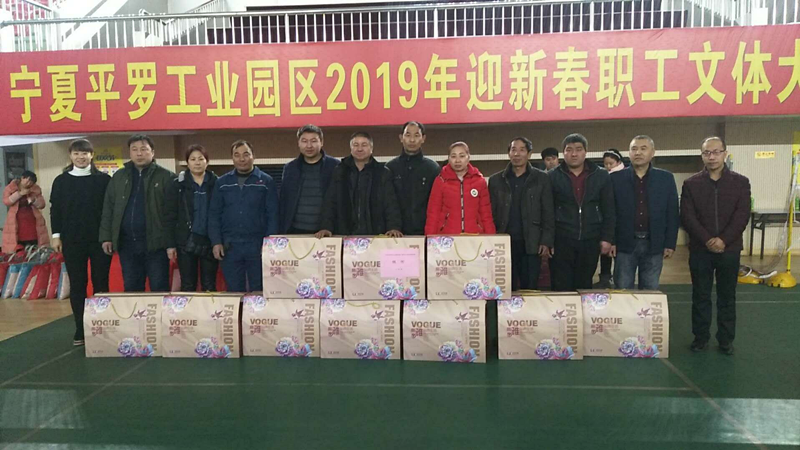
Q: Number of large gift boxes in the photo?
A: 10